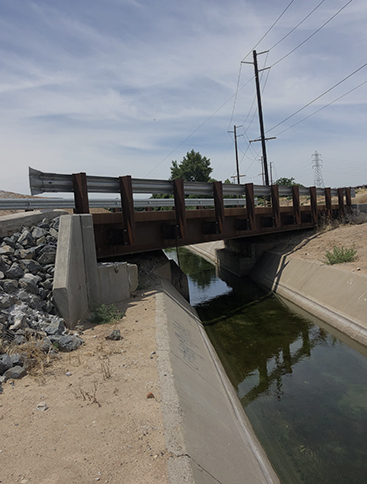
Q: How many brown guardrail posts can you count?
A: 11